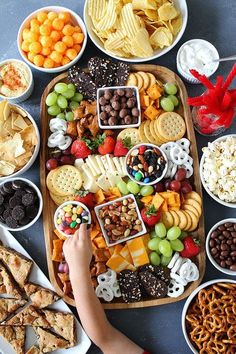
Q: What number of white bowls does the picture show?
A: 13